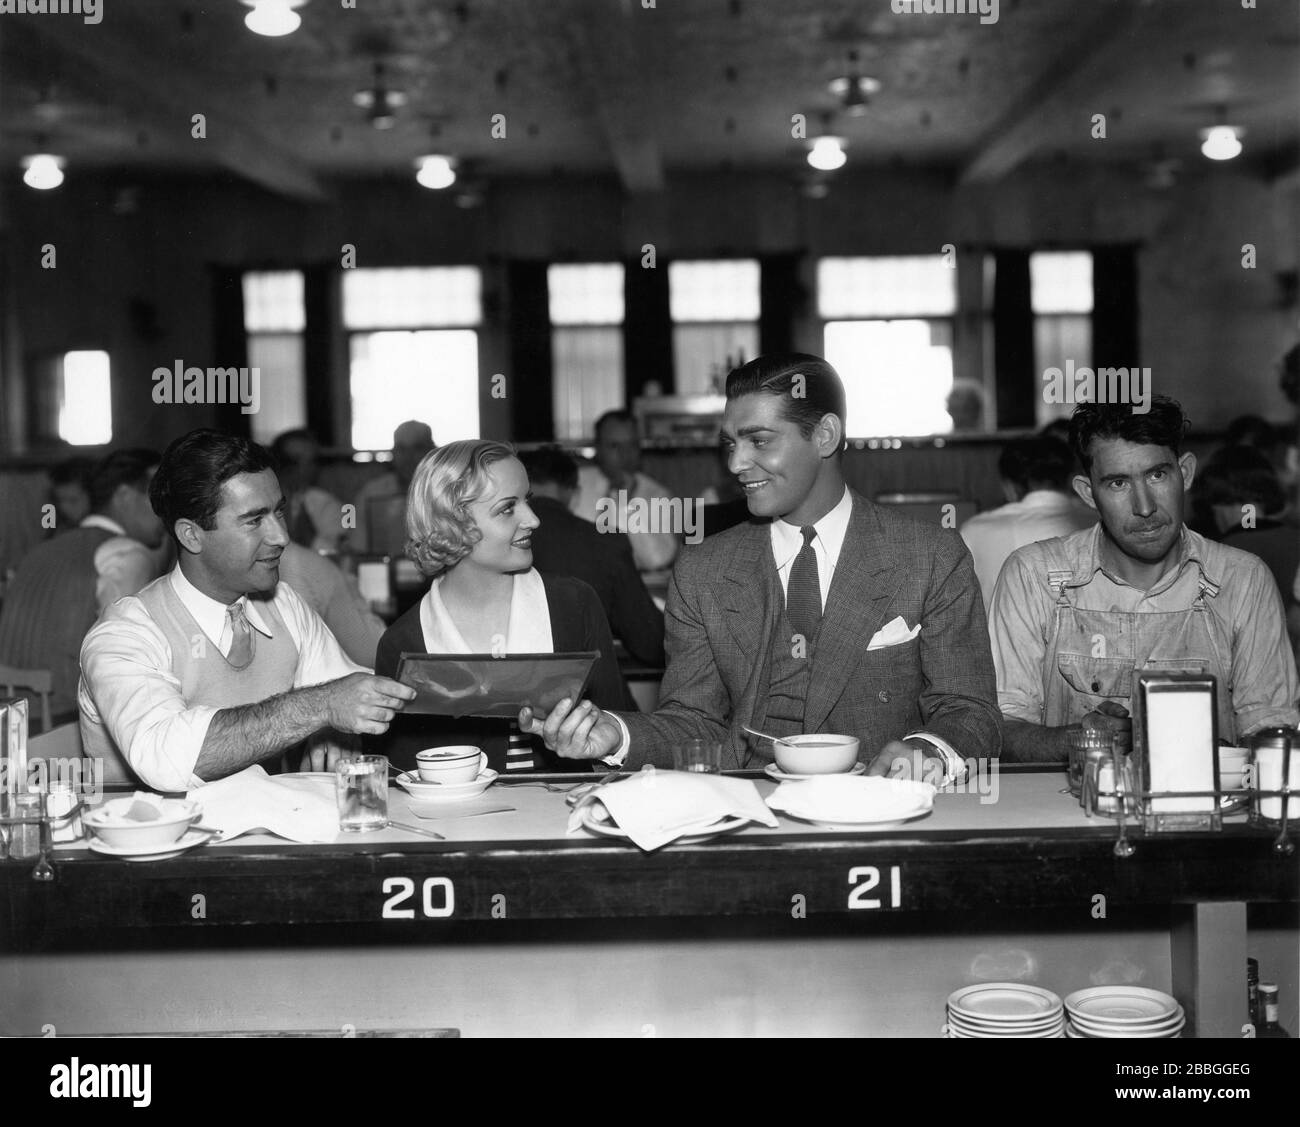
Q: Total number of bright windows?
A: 7